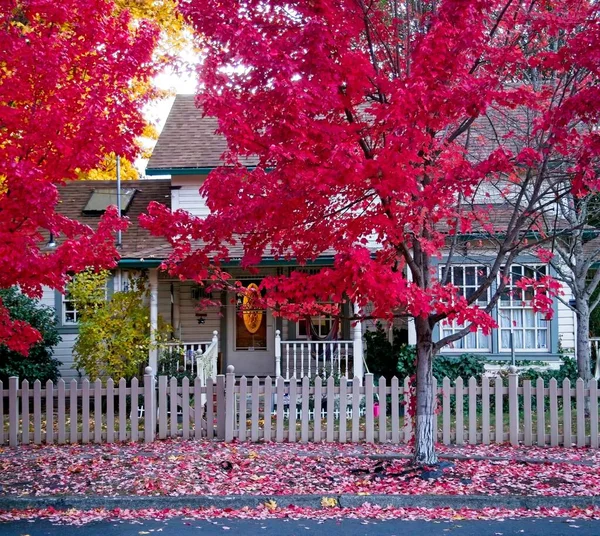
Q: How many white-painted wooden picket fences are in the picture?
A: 1